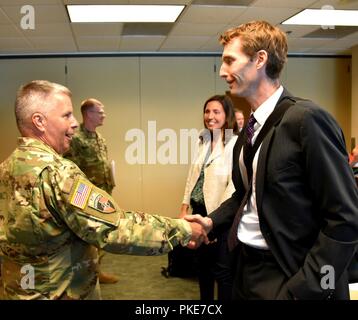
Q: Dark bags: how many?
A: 1